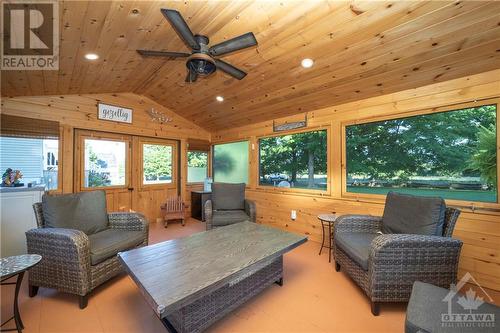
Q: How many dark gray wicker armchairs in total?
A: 3